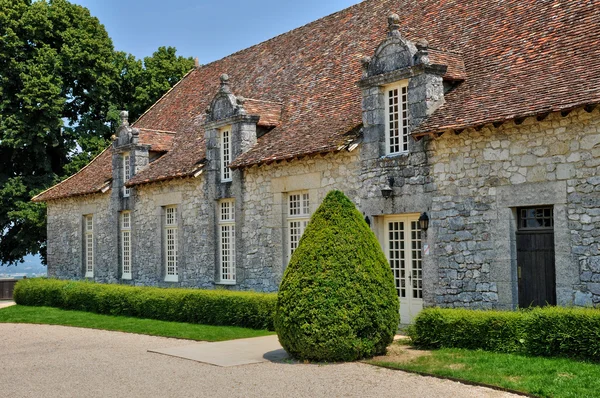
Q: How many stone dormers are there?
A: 3